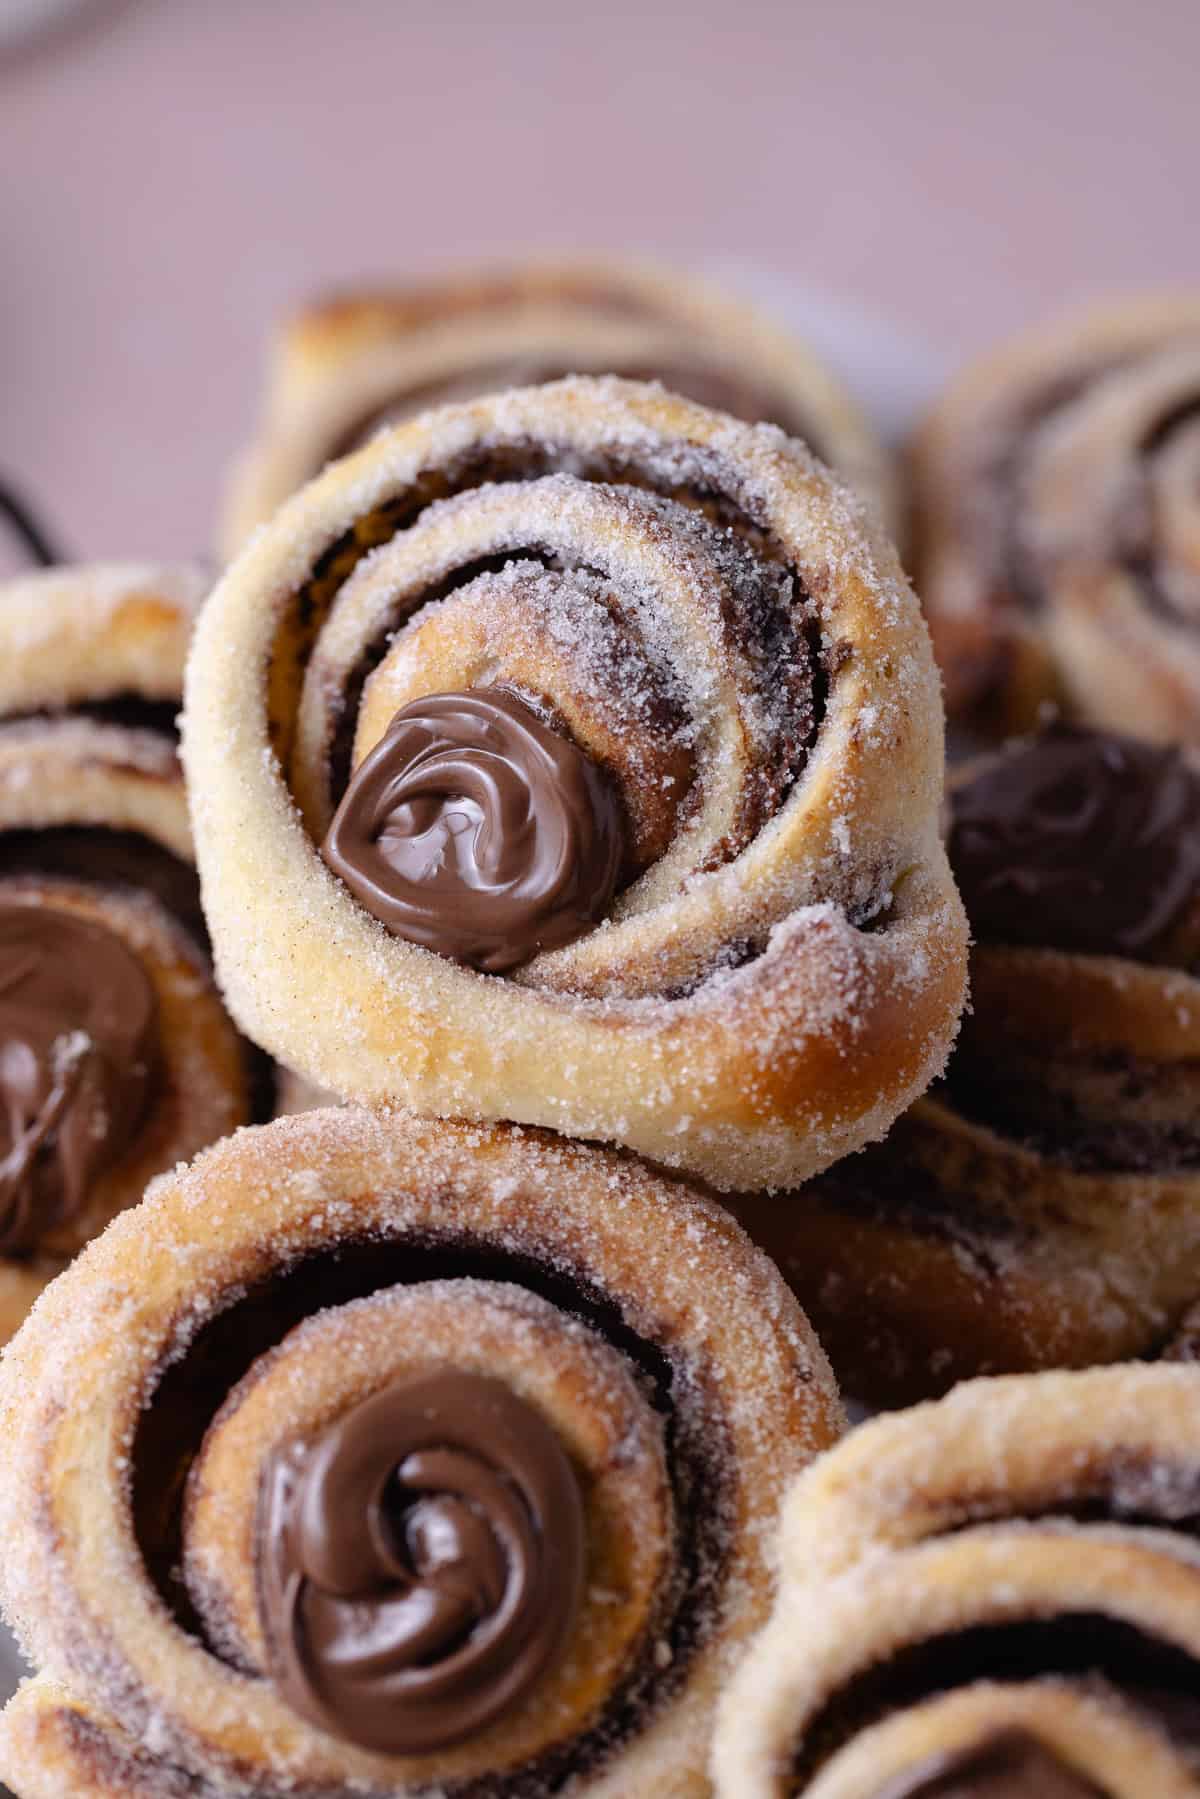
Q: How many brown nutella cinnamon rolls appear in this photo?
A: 7